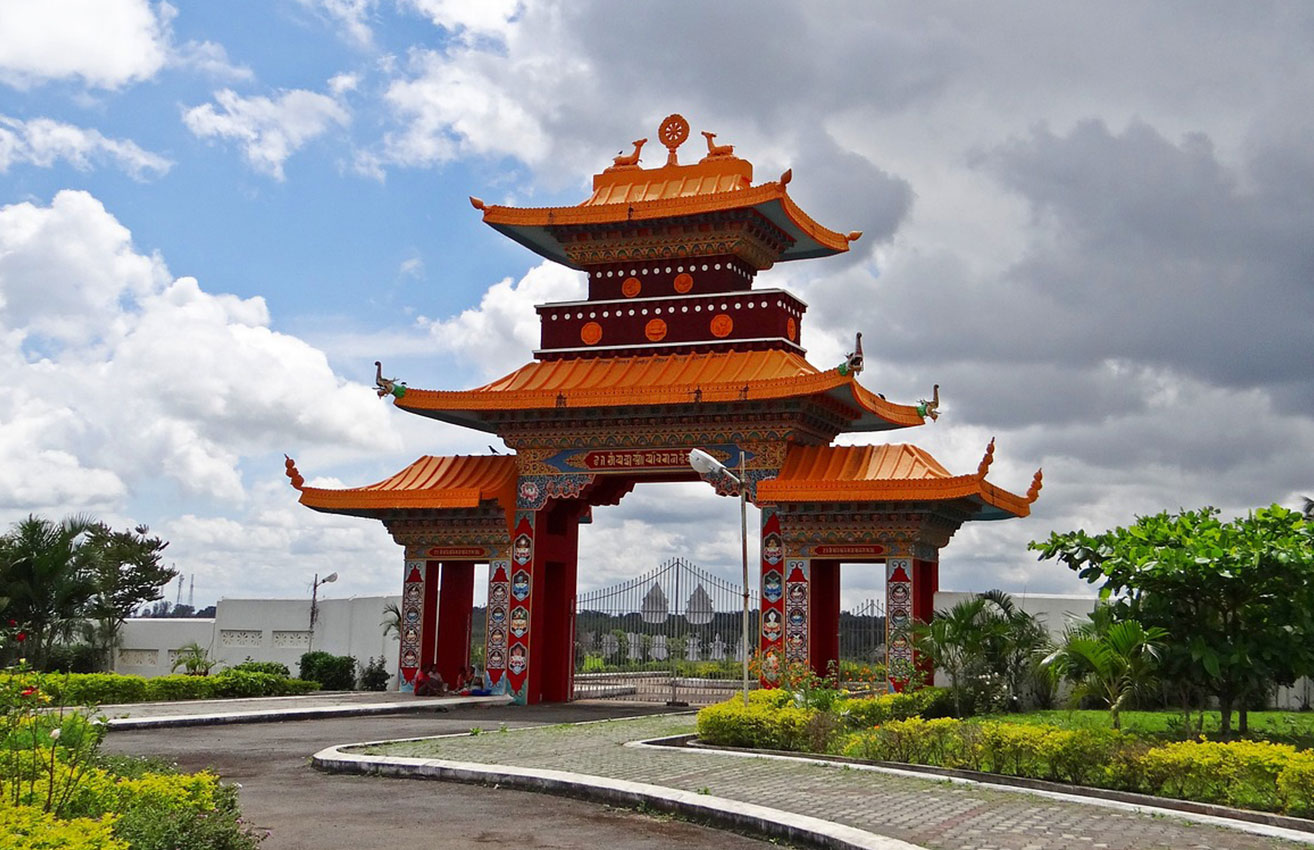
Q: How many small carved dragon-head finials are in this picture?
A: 3